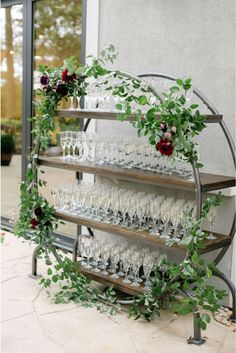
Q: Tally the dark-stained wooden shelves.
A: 4